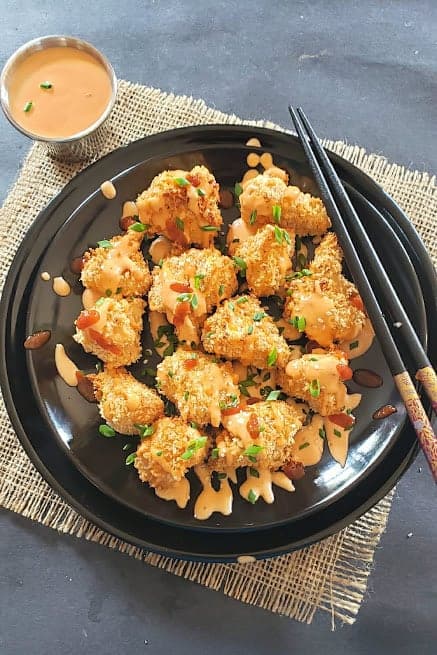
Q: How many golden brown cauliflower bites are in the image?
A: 13